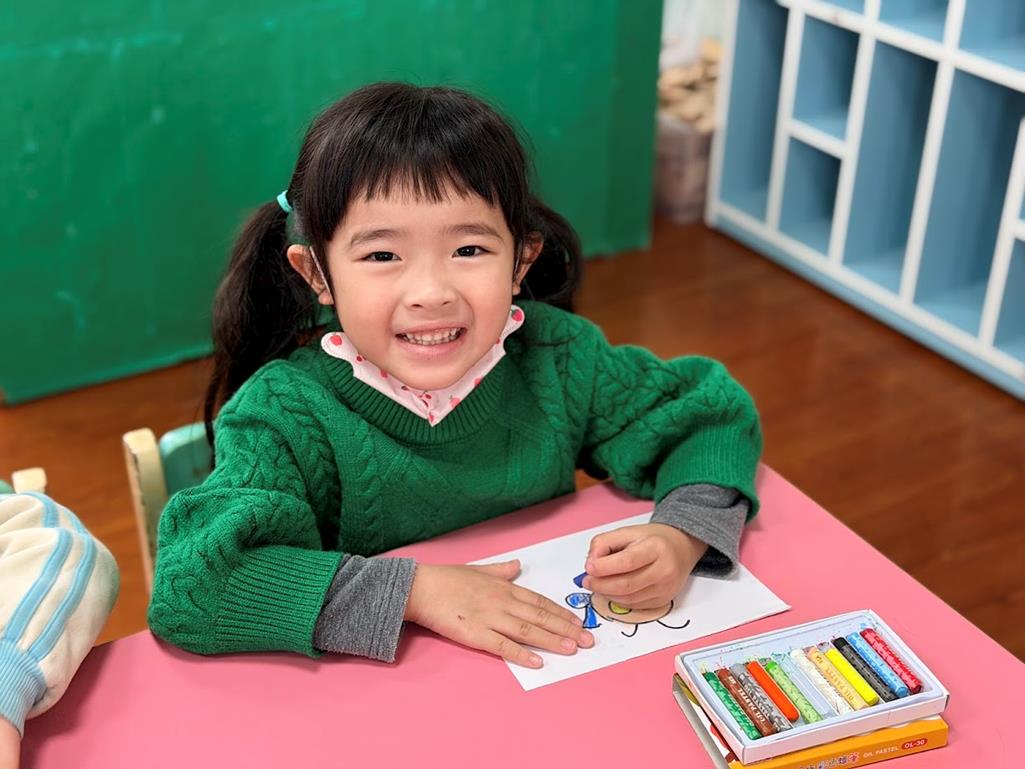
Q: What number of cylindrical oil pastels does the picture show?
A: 11